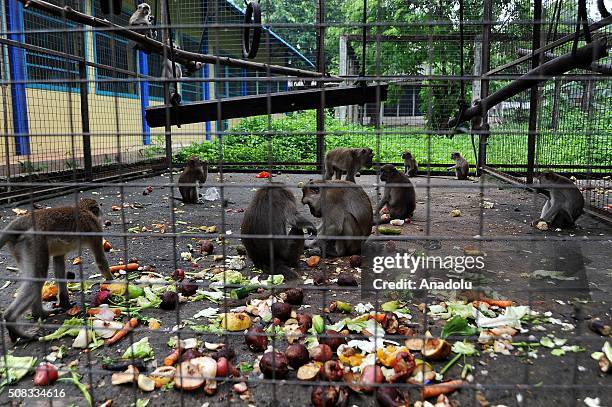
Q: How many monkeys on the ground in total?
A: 9